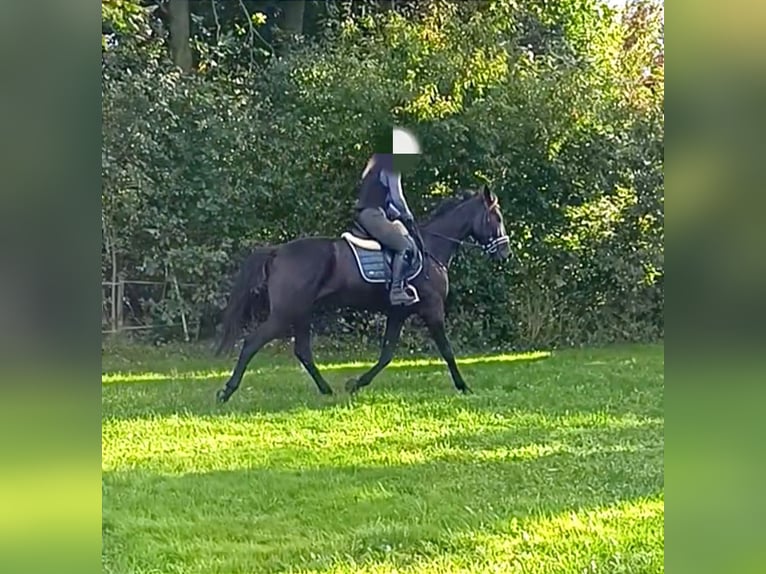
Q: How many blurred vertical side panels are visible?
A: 2